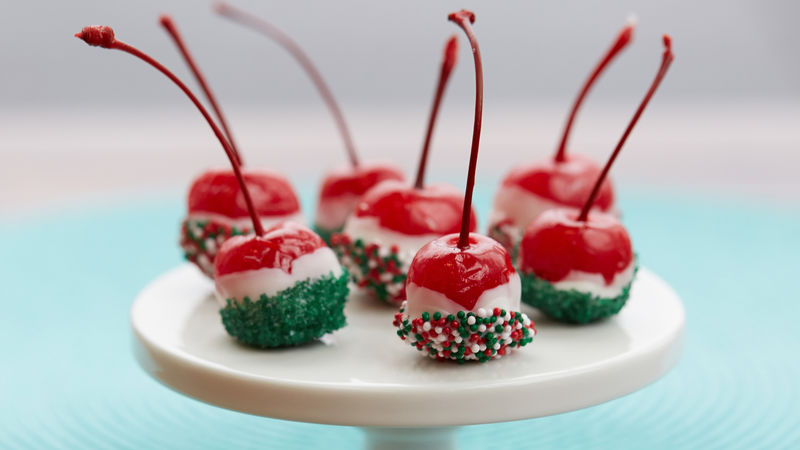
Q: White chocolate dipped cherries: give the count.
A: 7